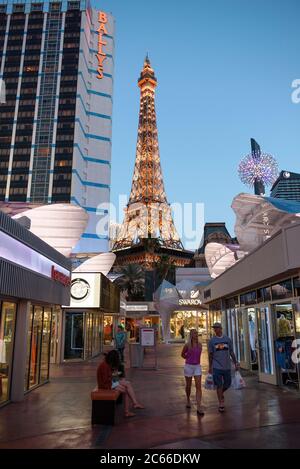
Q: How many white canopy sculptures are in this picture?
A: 4